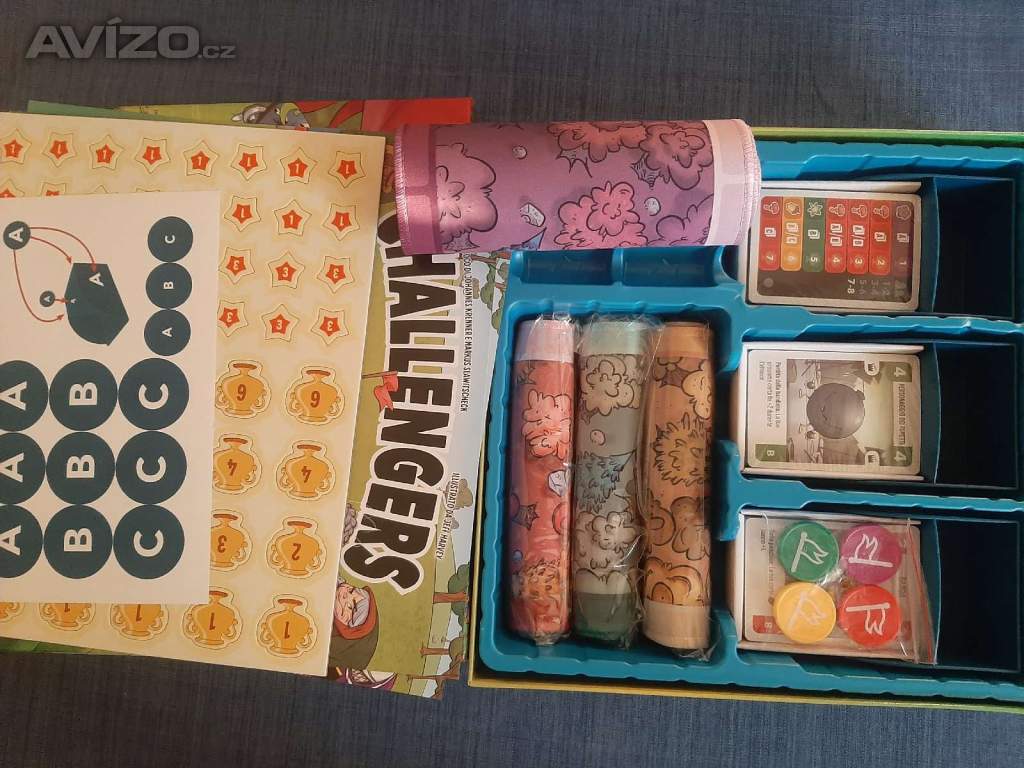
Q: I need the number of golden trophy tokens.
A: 11